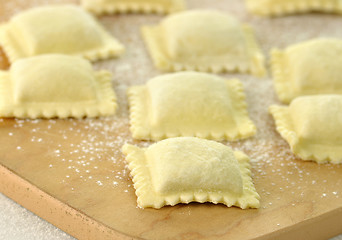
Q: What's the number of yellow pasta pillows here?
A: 9